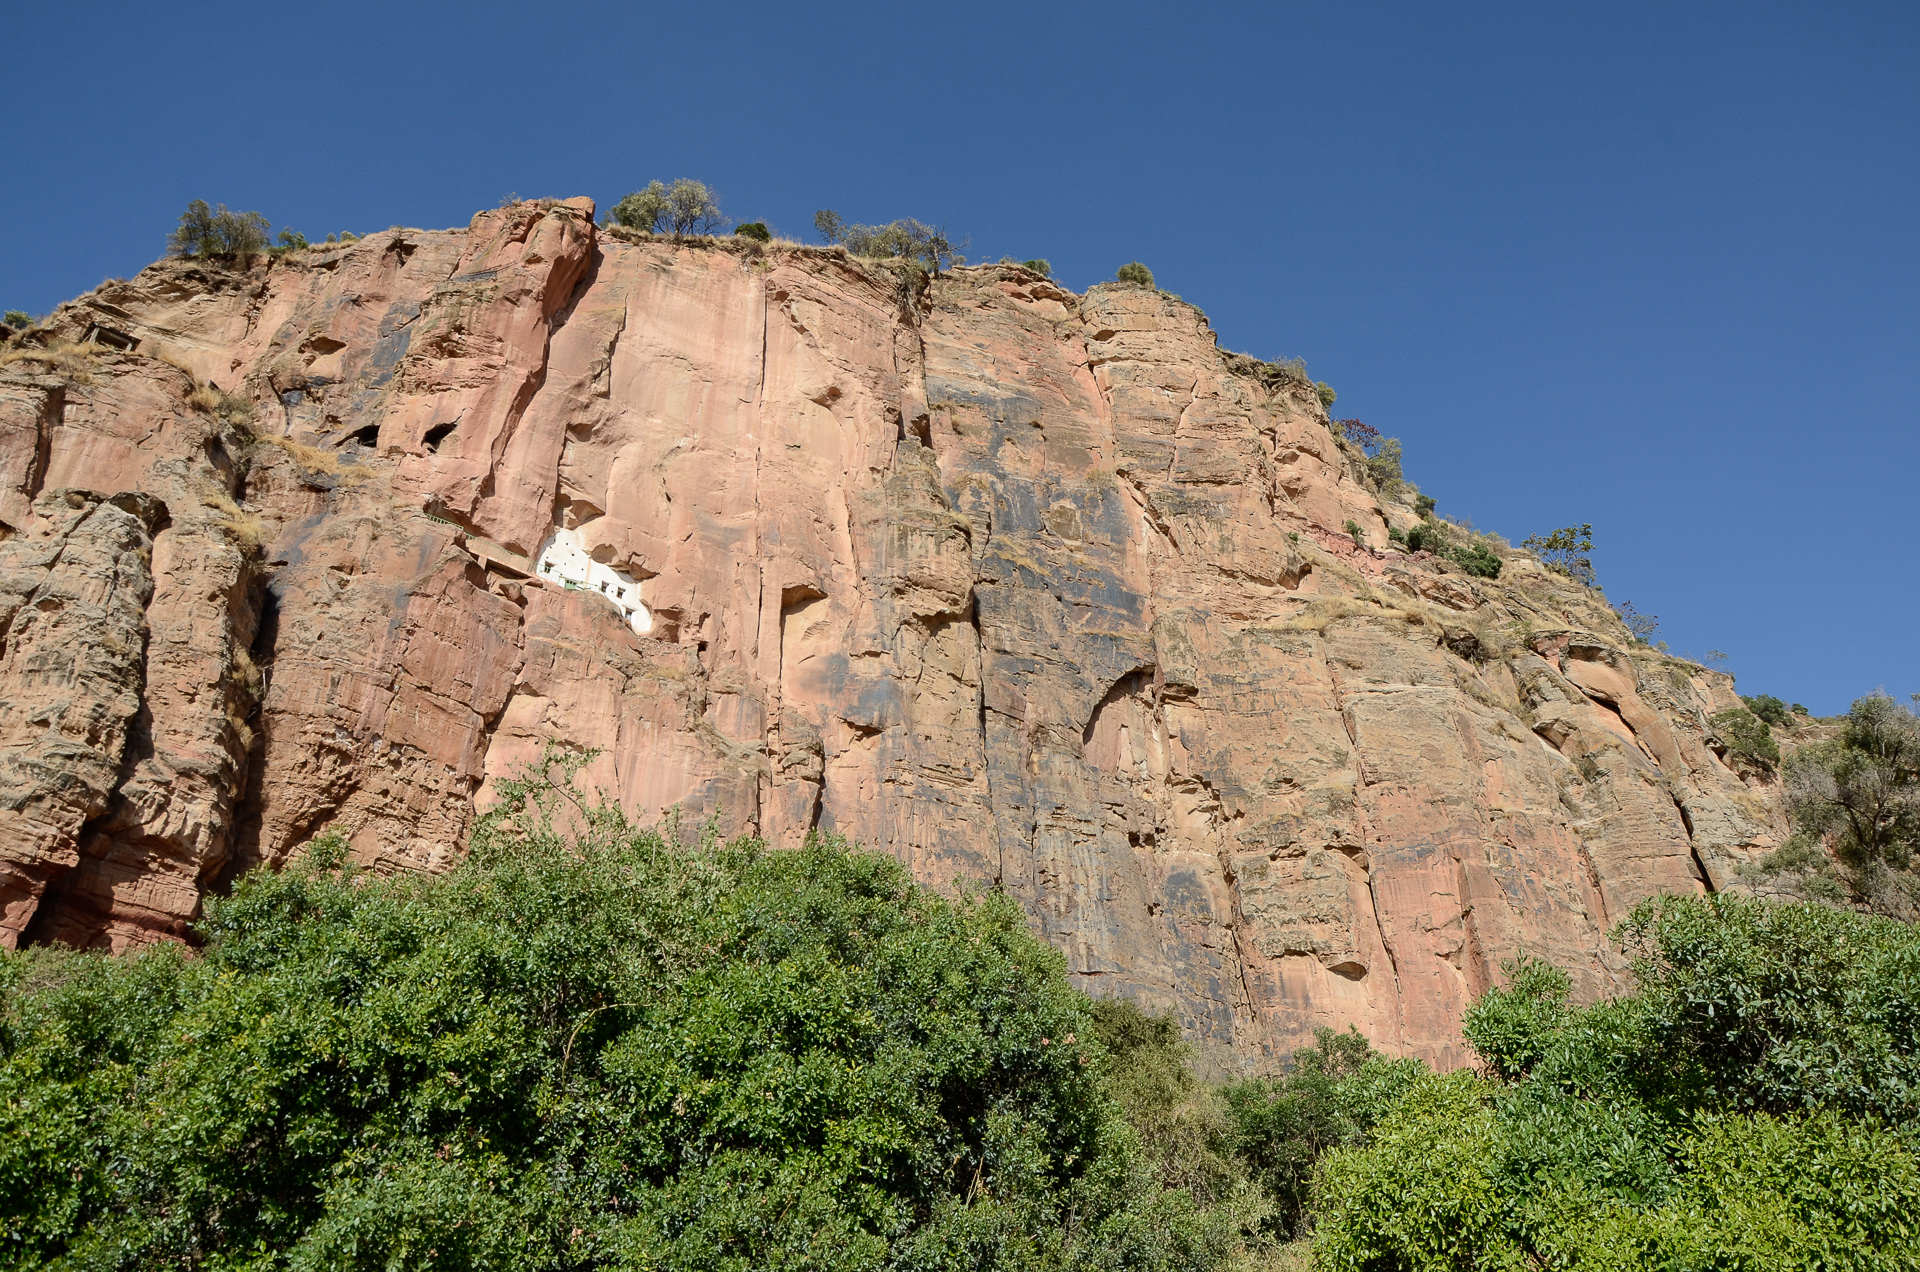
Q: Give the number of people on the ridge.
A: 0